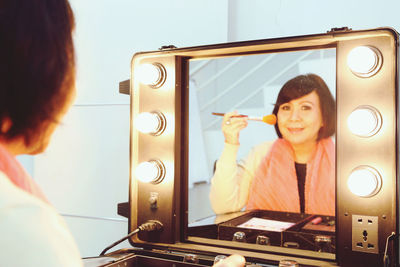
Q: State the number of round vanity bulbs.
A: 6